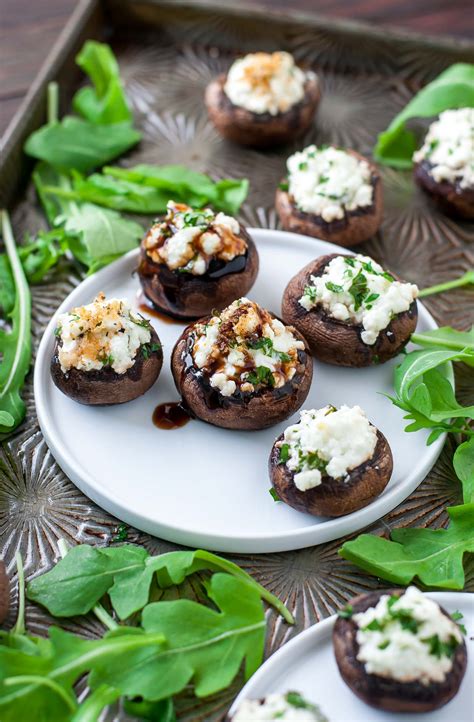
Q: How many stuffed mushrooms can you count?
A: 10